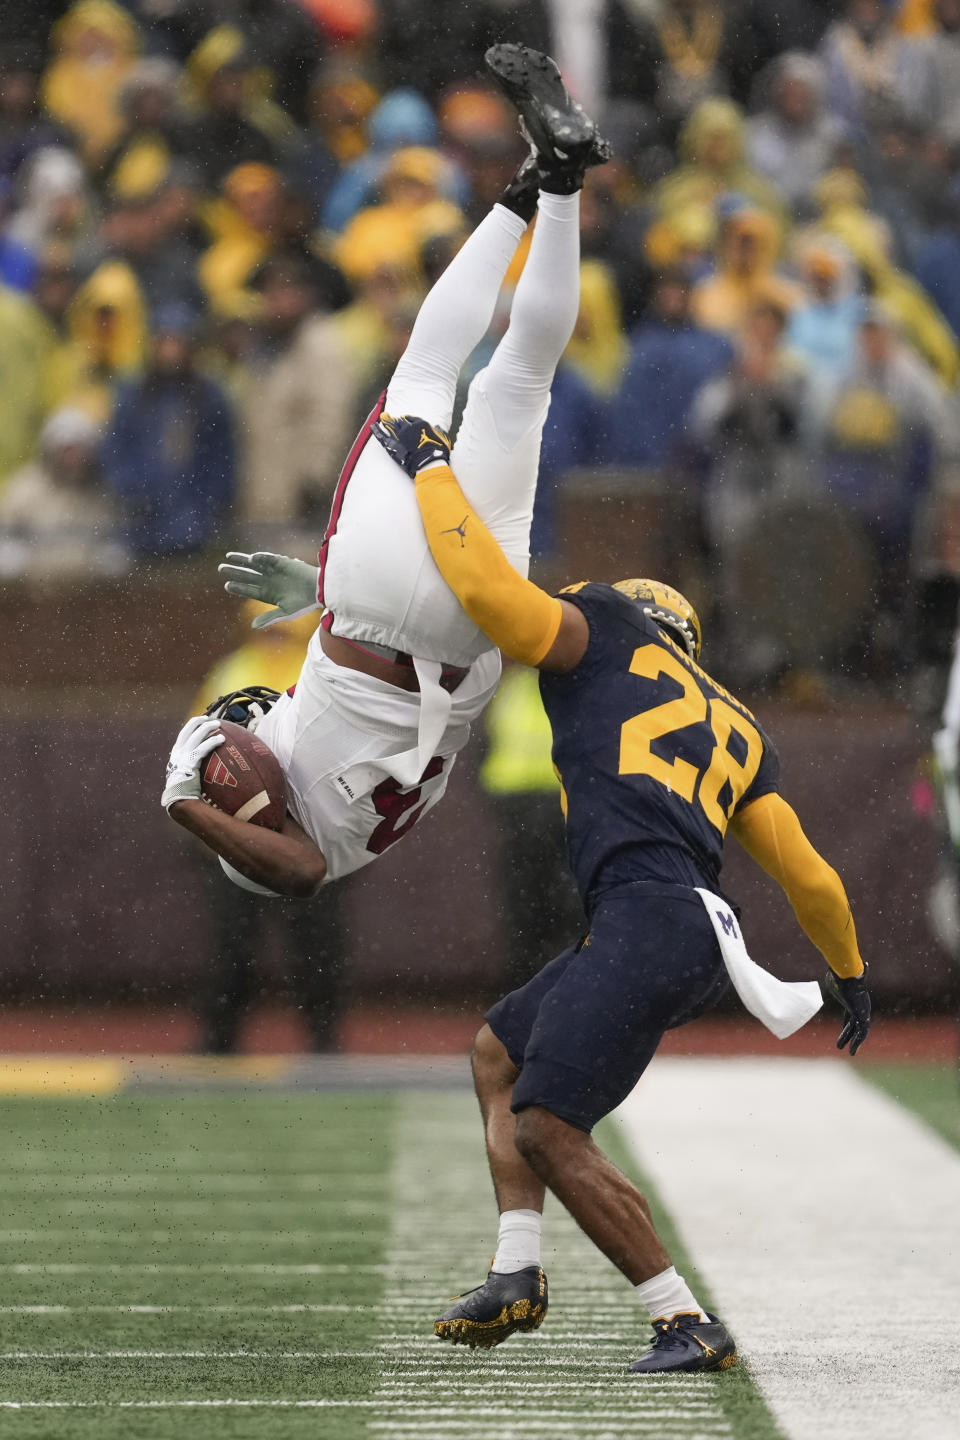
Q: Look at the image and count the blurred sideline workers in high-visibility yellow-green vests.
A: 2